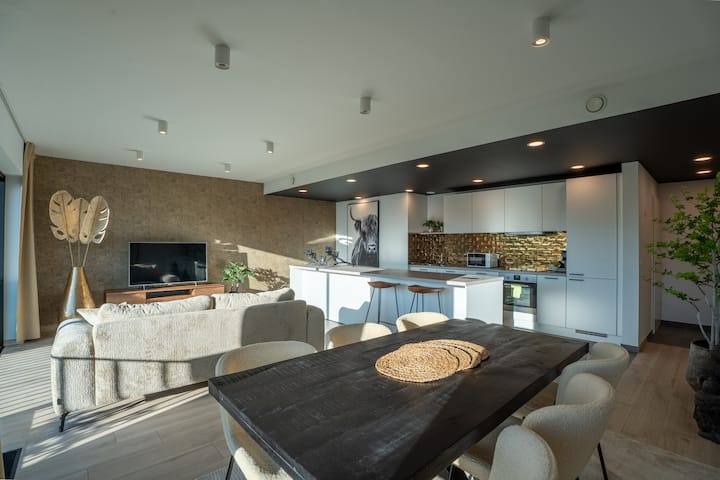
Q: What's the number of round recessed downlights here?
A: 10